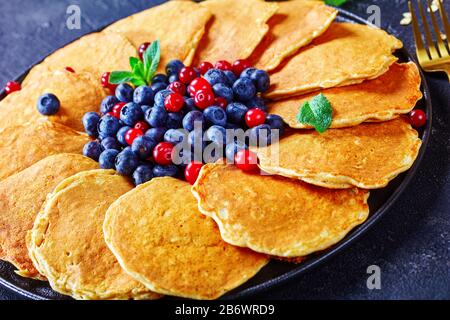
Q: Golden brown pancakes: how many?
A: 13